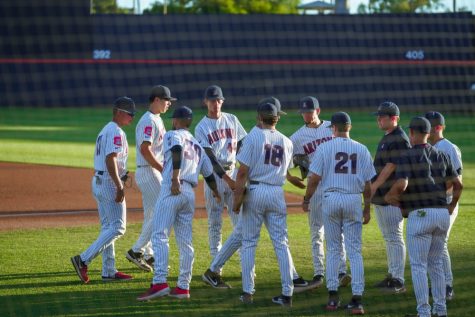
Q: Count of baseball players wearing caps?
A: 11